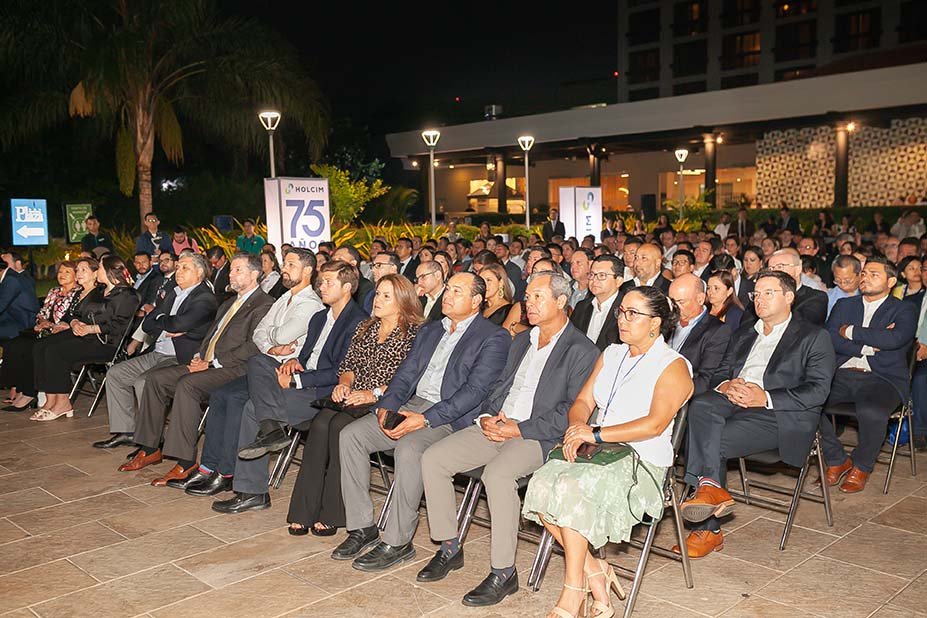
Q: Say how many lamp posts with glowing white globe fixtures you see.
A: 4